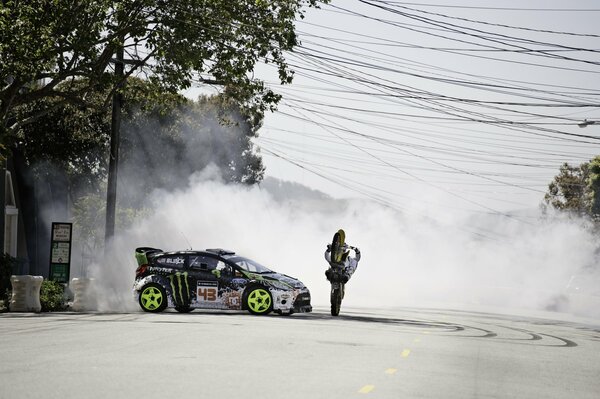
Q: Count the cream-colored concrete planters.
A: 2